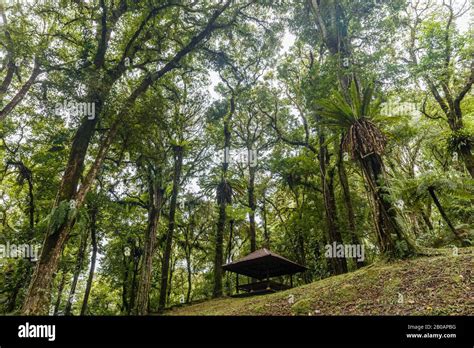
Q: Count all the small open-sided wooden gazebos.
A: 1